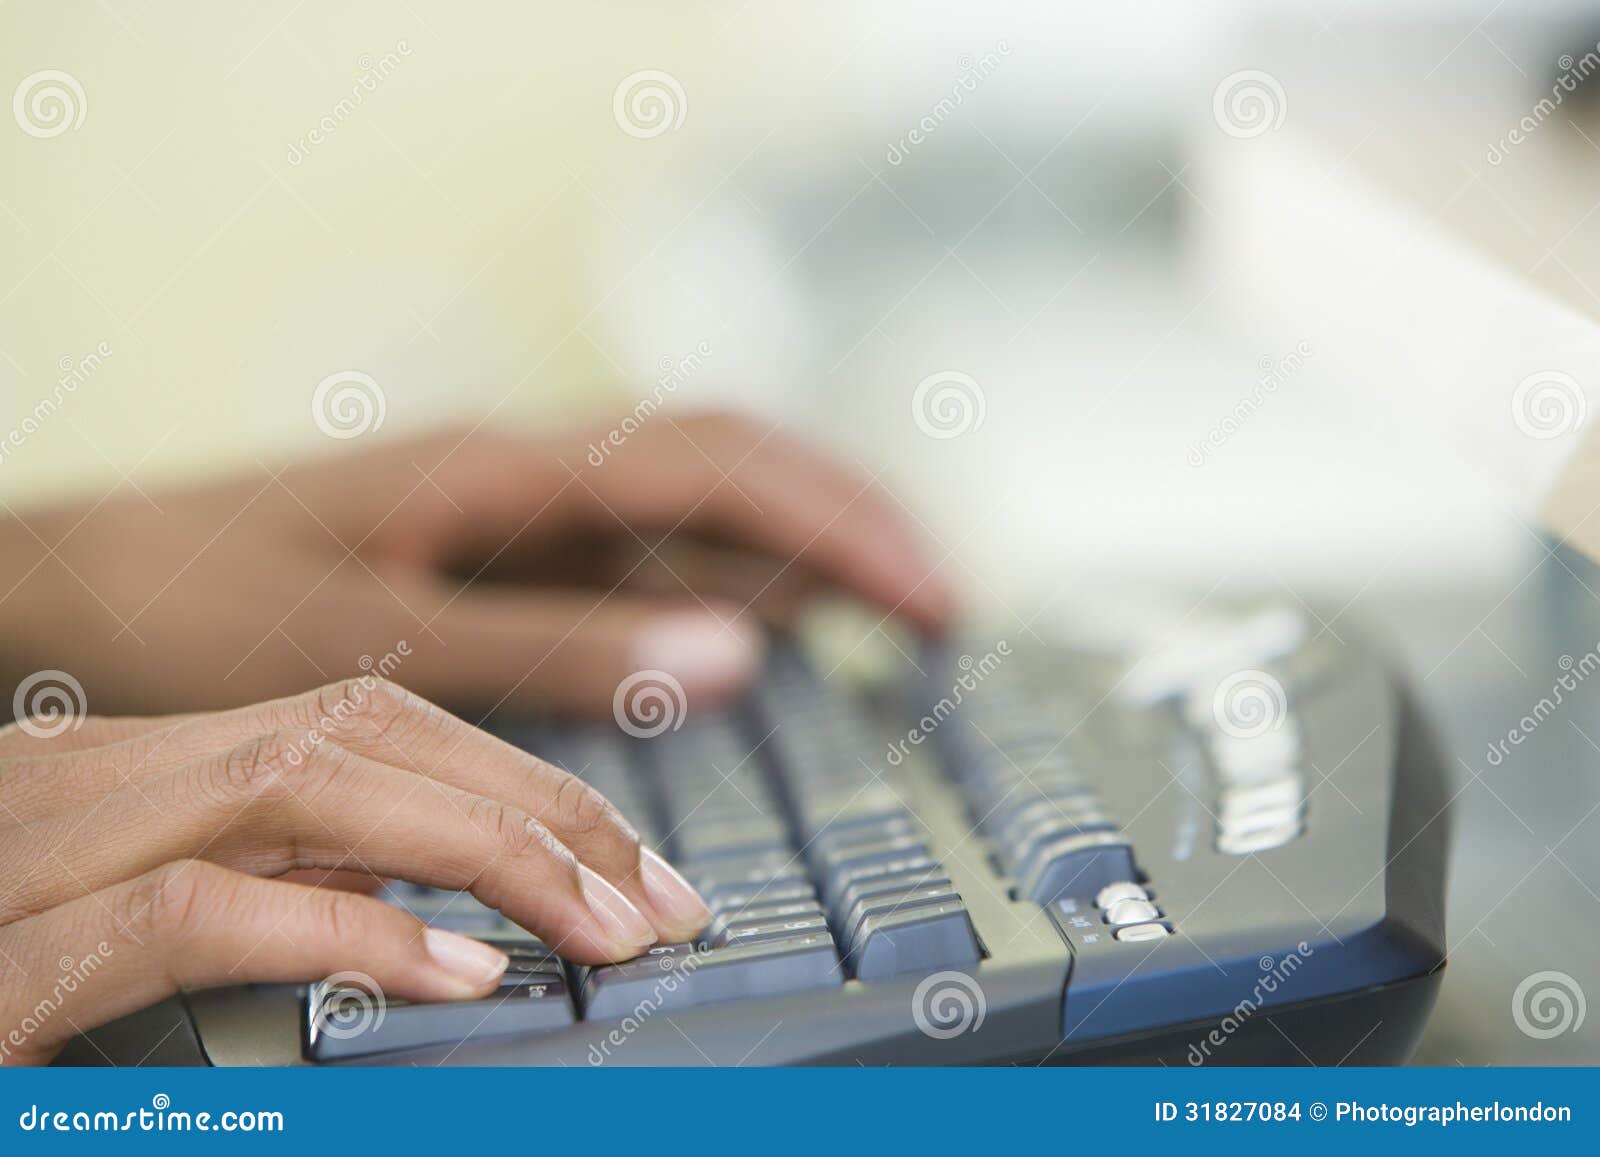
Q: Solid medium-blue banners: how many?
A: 1